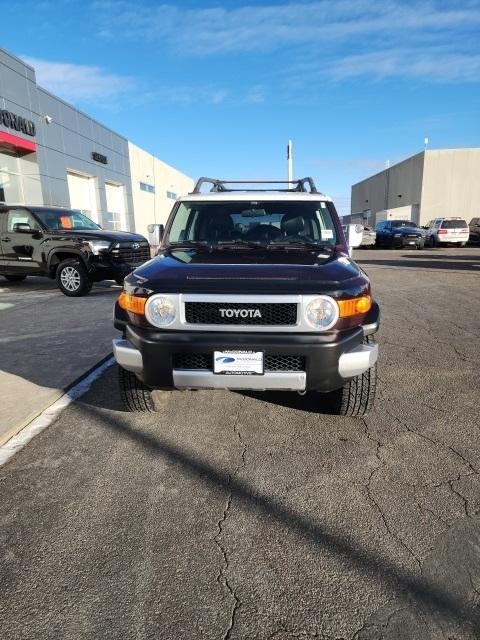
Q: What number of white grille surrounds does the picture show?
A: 1